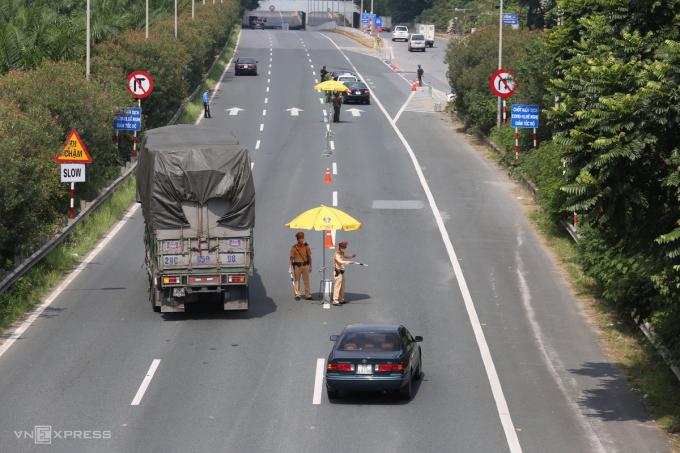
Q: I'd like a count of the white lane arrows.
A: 3